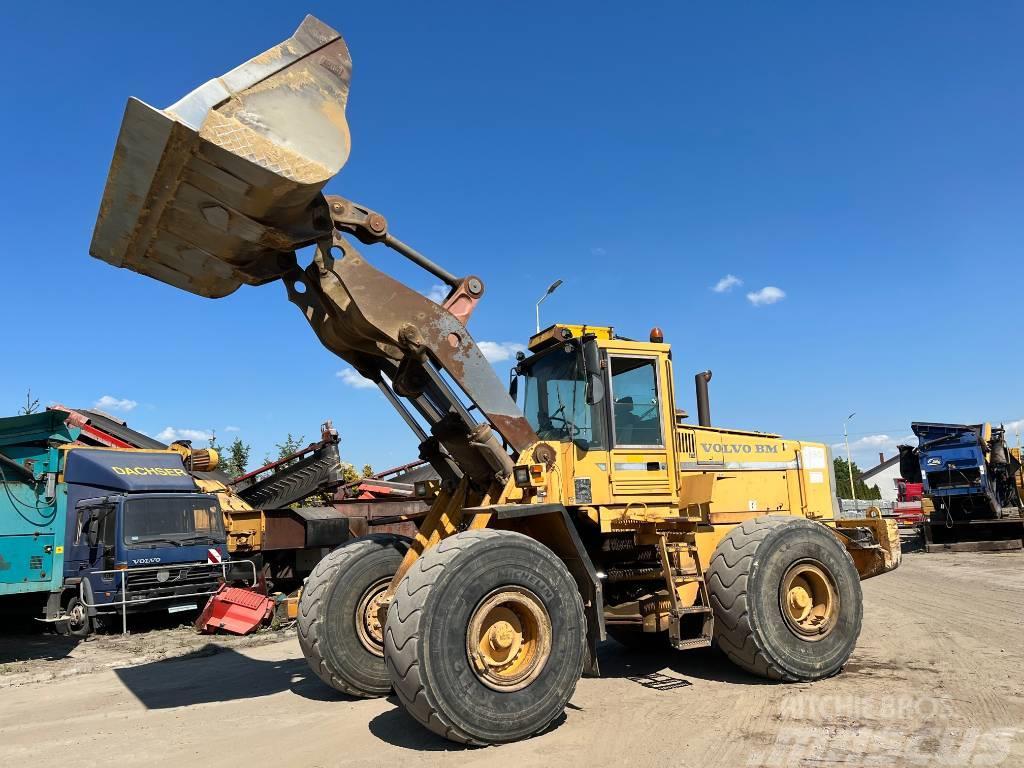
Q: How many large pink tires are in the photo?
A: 0